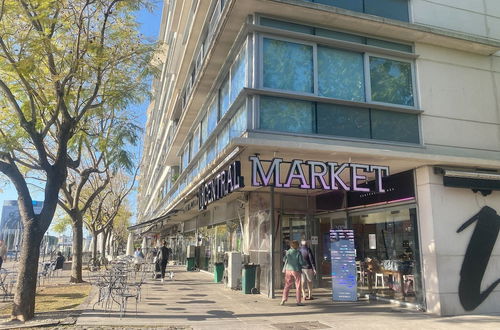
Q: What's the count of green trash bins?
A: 3